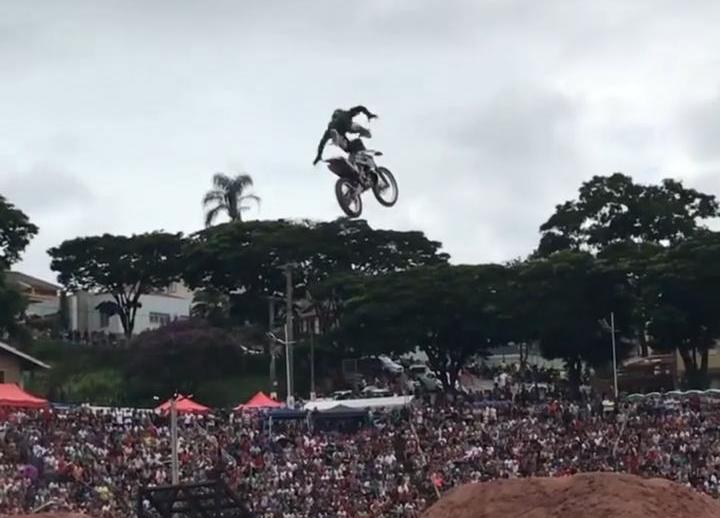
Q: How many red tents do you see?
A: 3